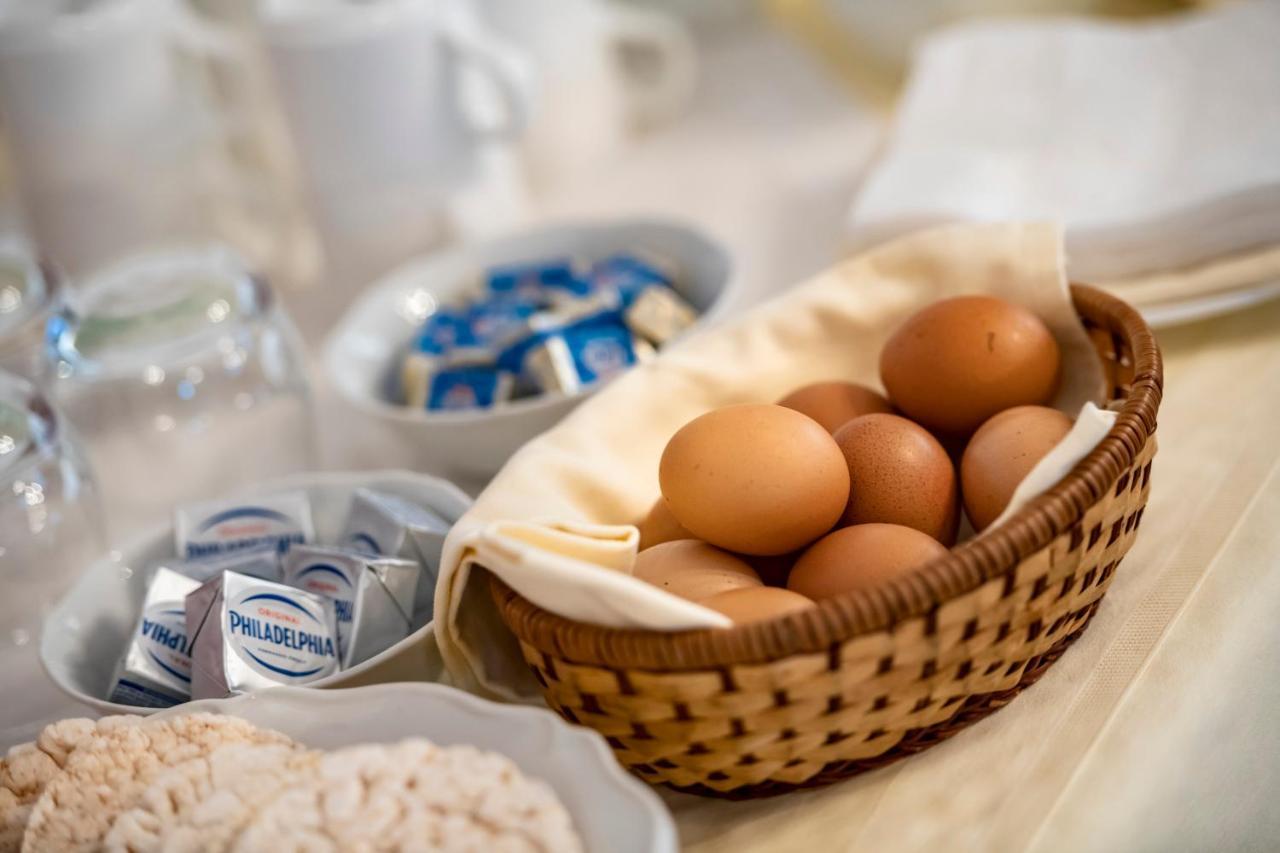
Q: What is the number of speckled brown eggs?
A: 1